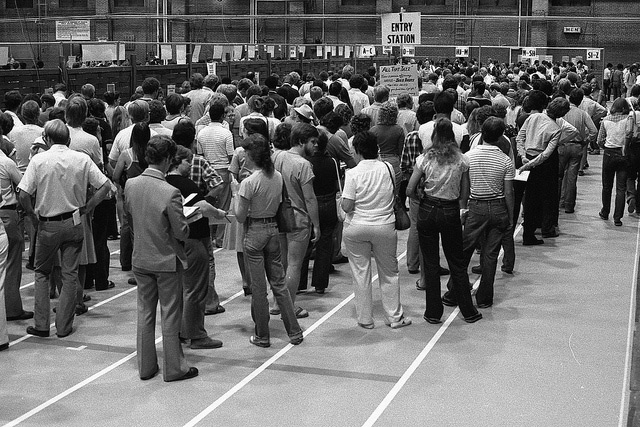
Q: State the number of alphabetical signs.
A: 5